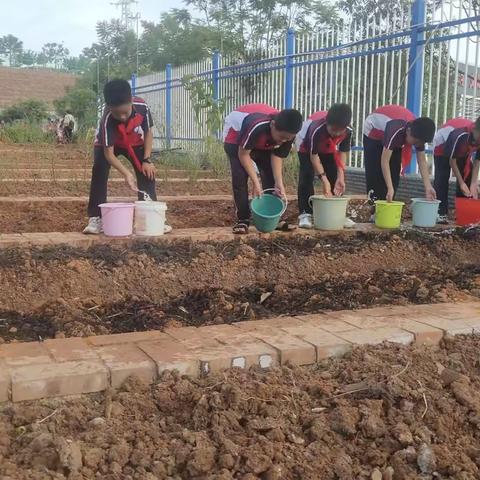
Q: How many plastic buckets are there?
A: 7